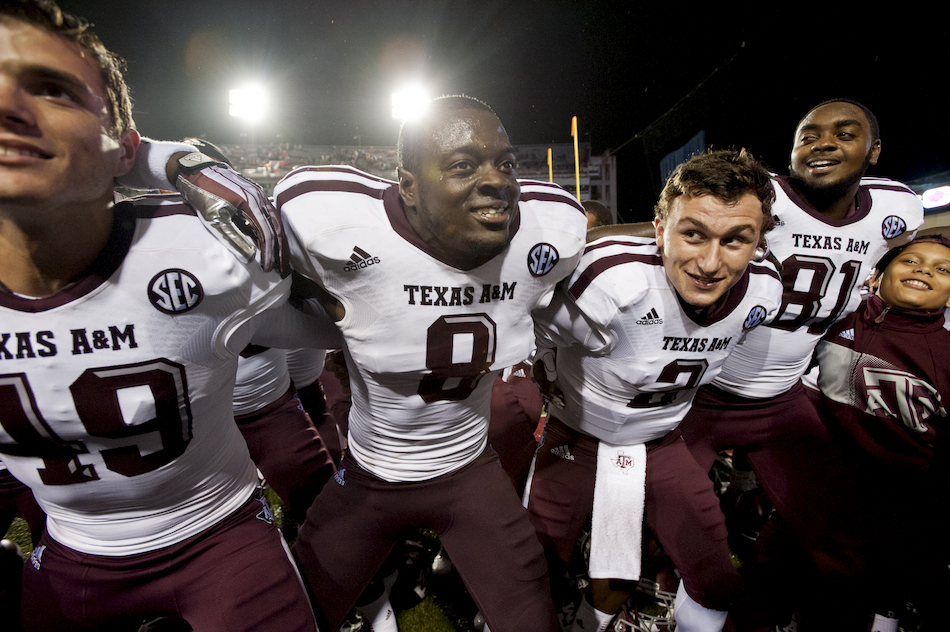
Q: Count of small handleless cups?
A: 0